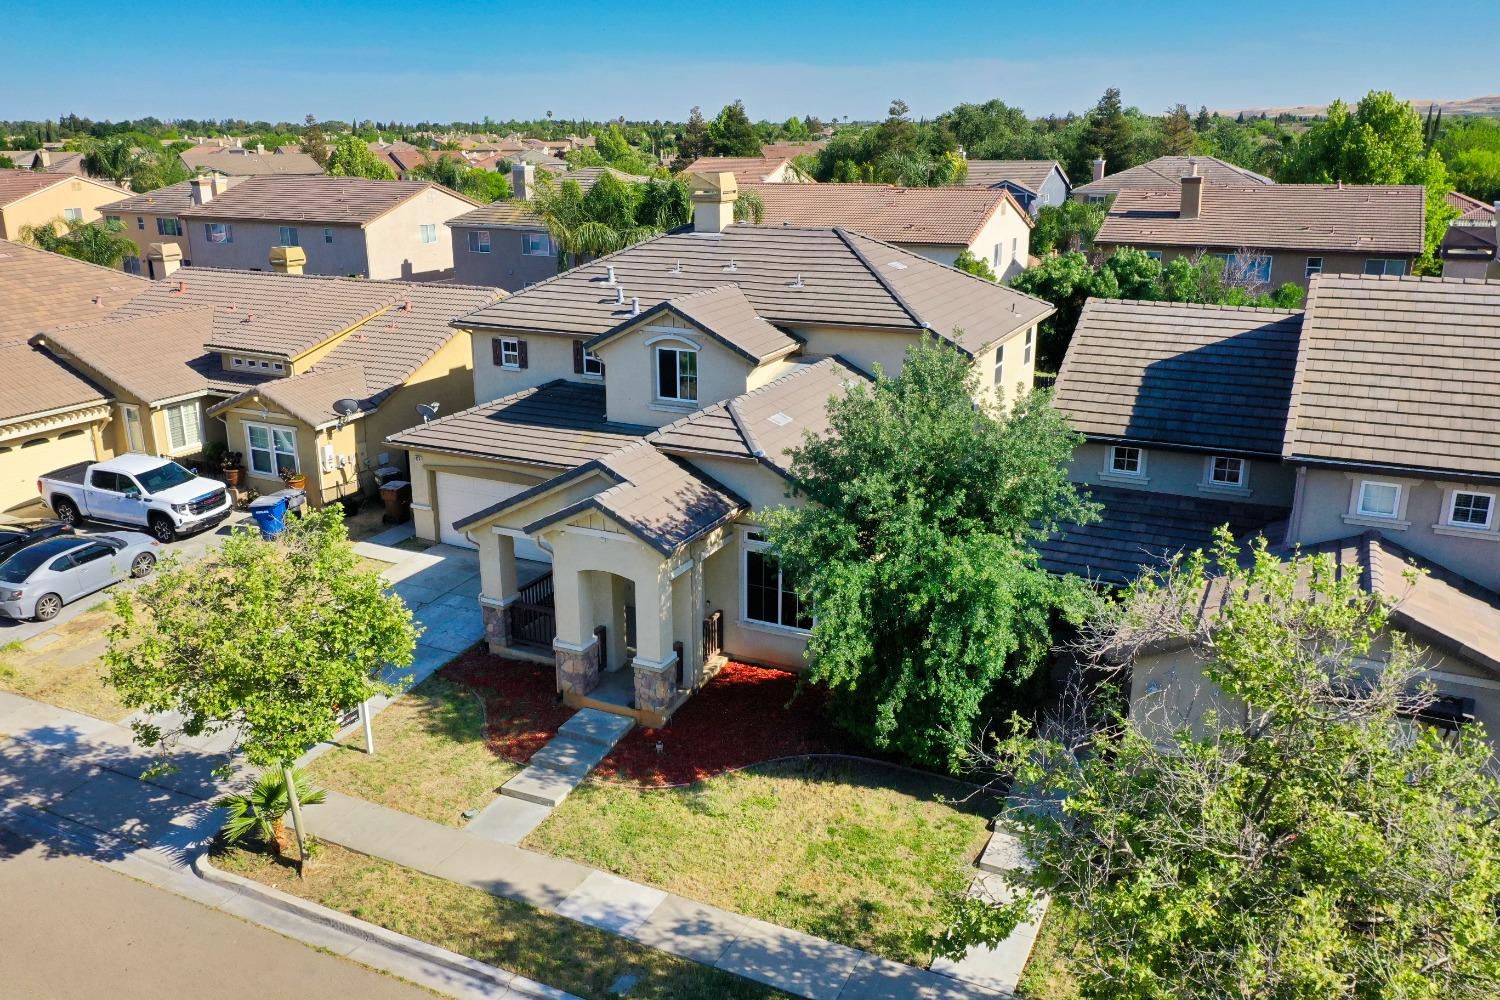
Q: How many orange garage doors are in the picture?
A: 0